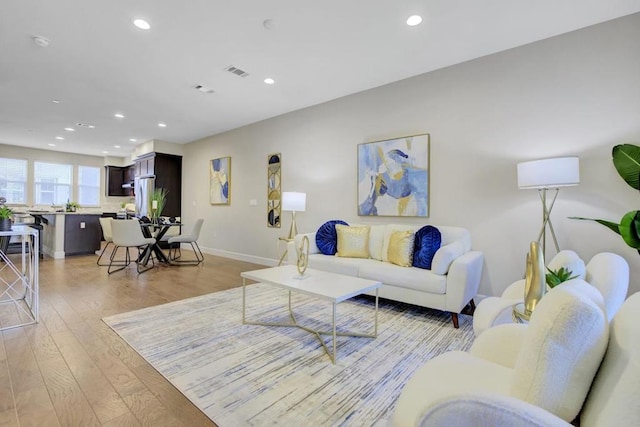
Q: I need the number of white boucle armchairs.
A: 2